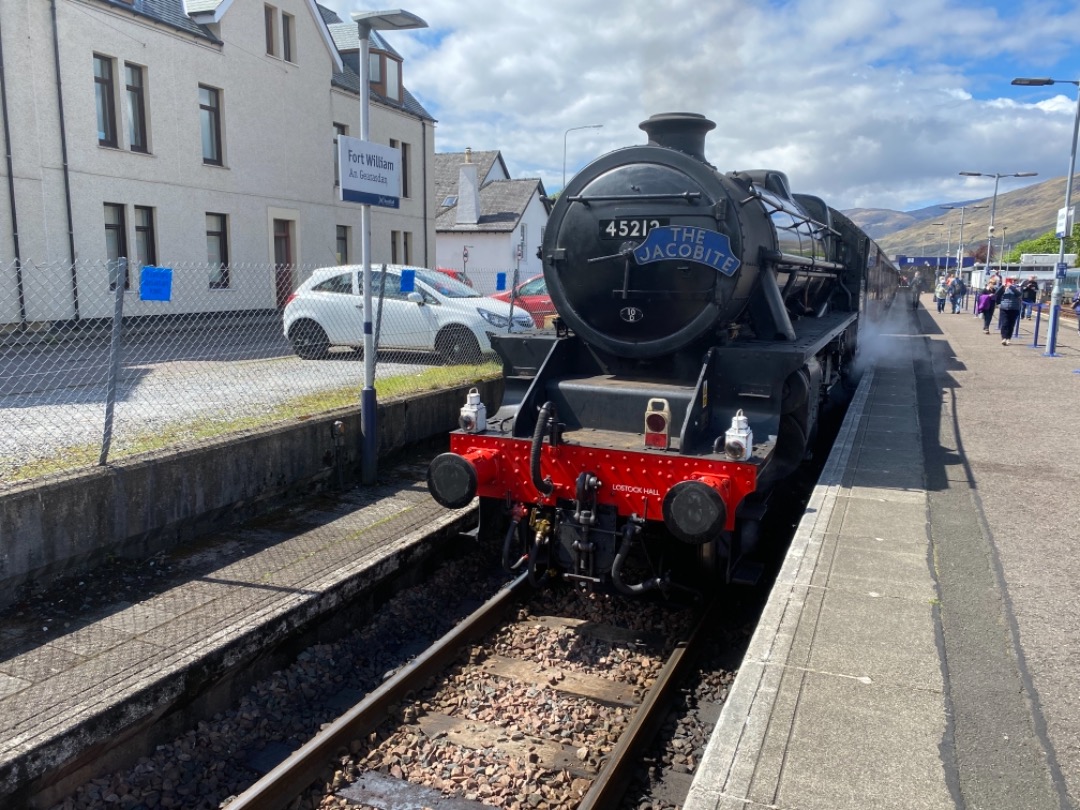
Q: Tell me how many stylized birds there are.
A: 0